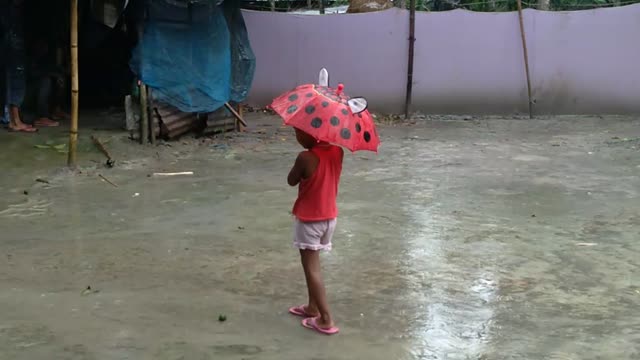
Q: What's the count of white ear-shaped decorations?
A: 2